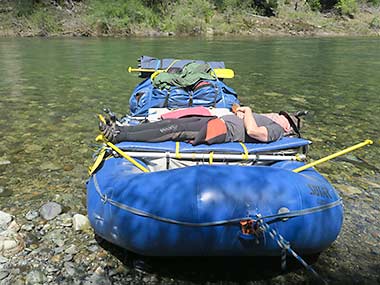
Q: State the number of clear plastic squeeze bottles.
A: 0